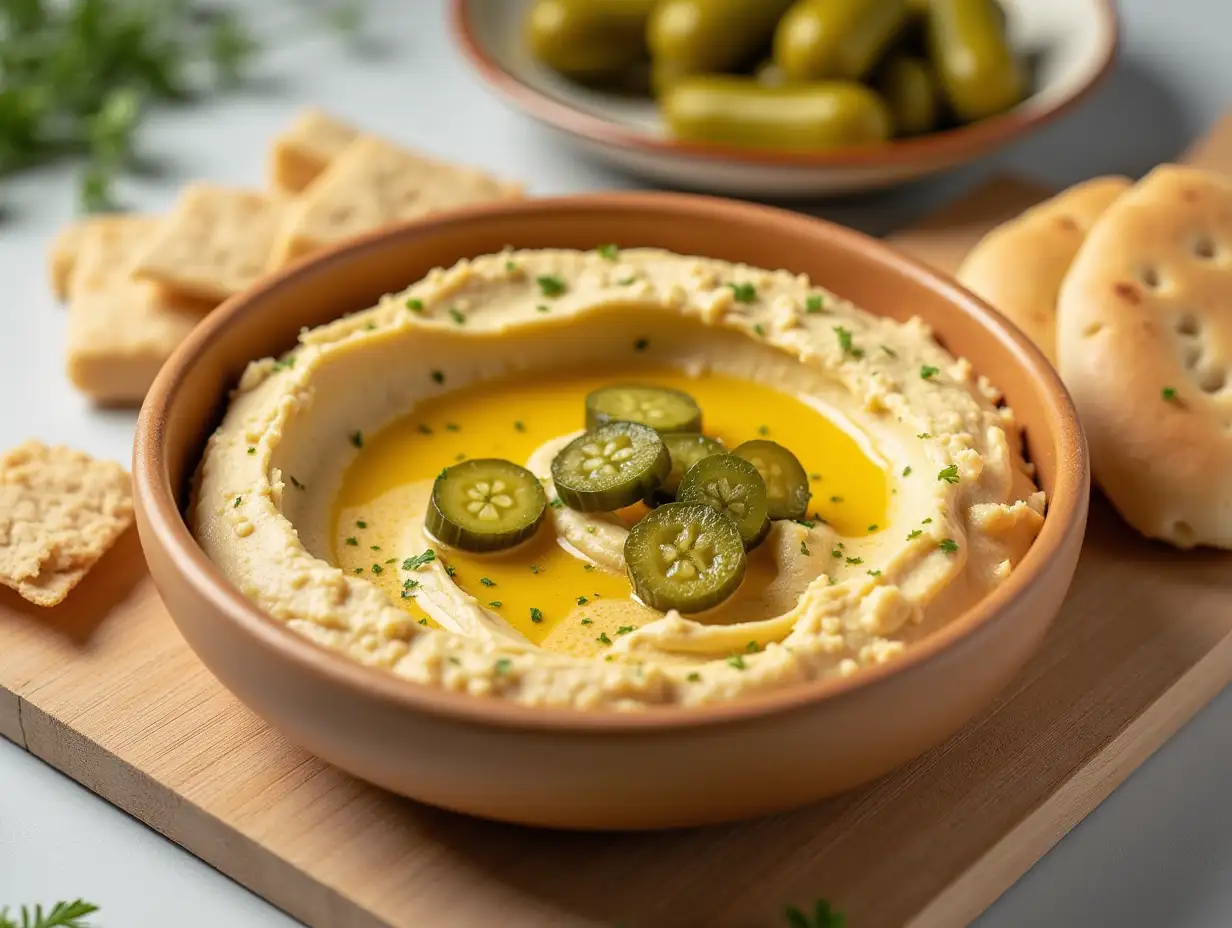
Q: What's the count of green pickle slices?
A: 7